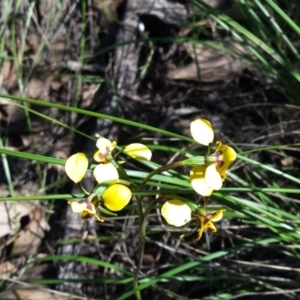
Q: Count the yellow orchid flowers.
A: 4